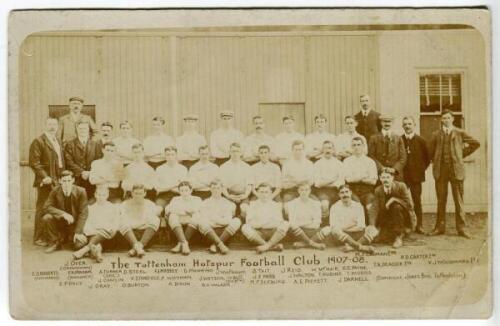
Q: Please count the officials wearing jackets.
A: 9